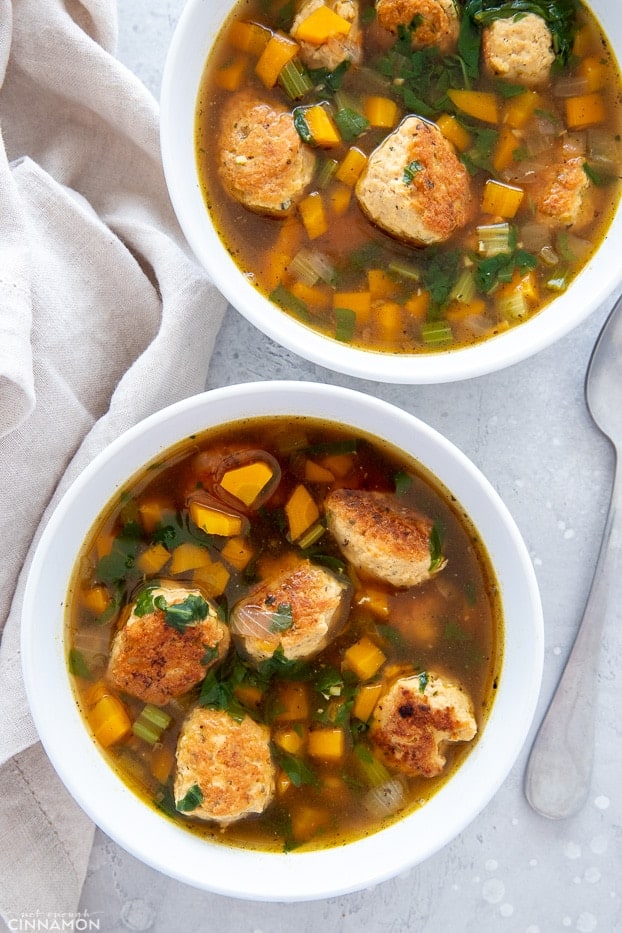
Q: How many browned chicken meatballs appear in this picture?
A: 11